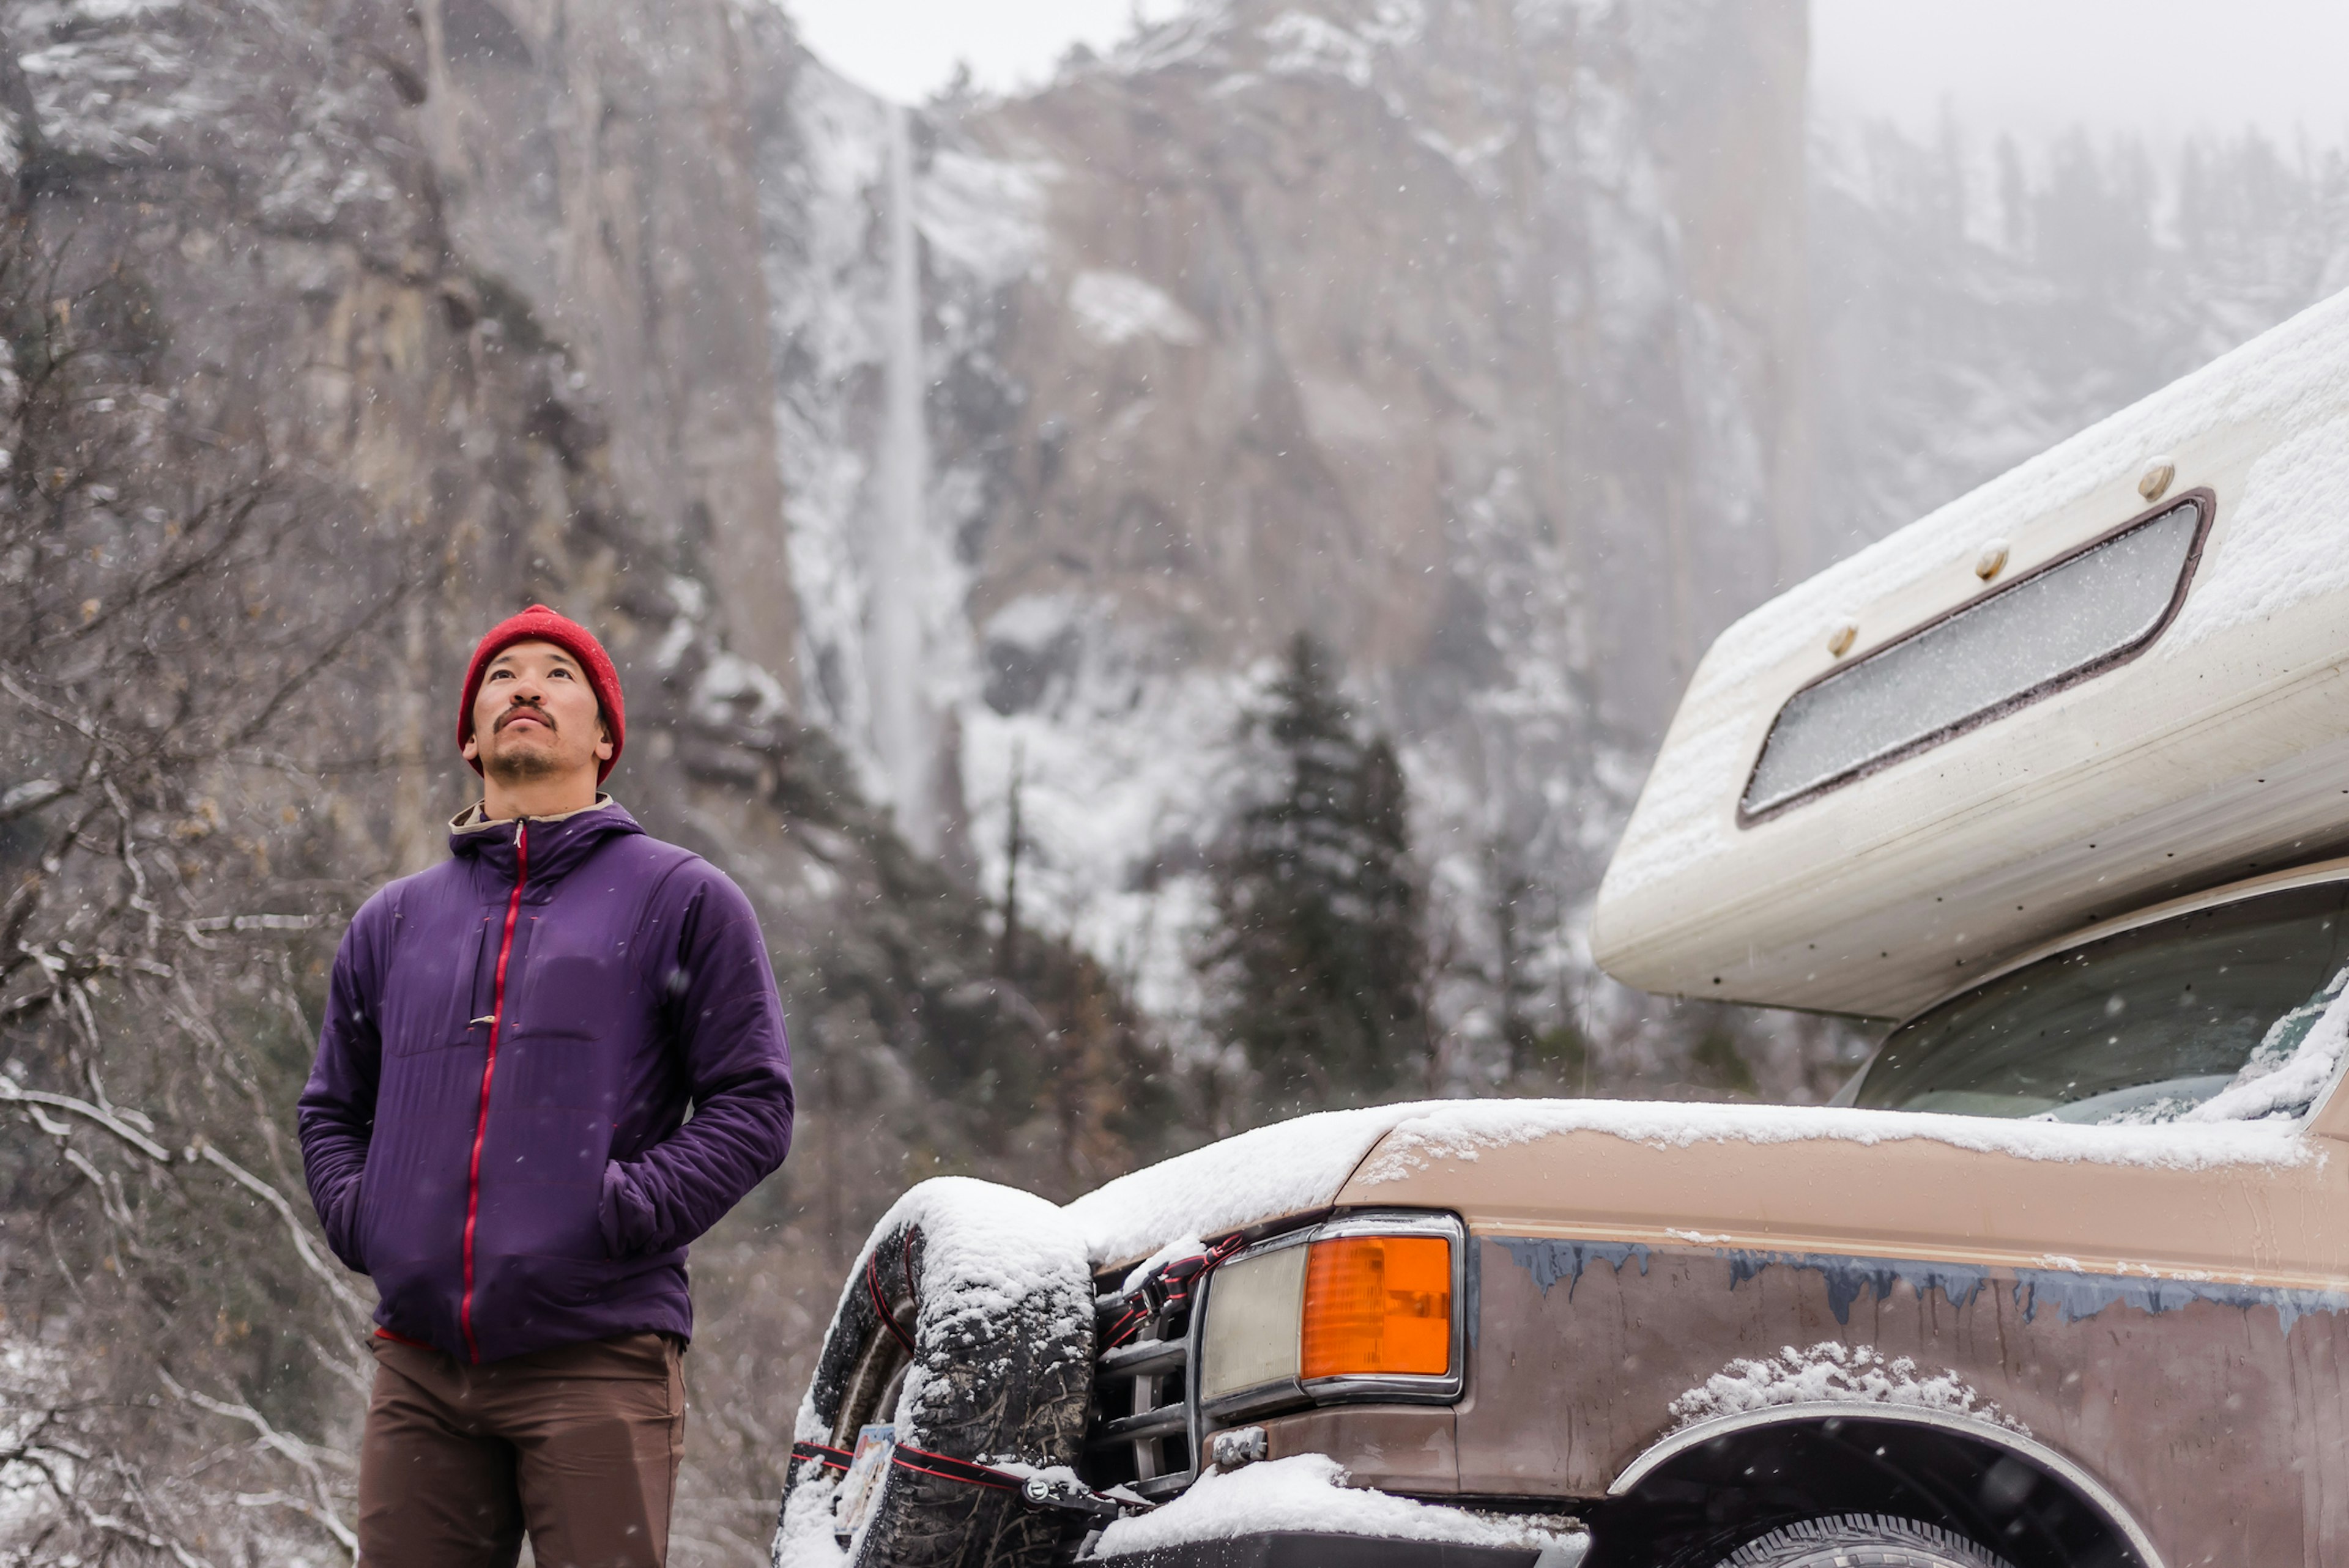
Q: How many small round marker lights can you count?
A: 3